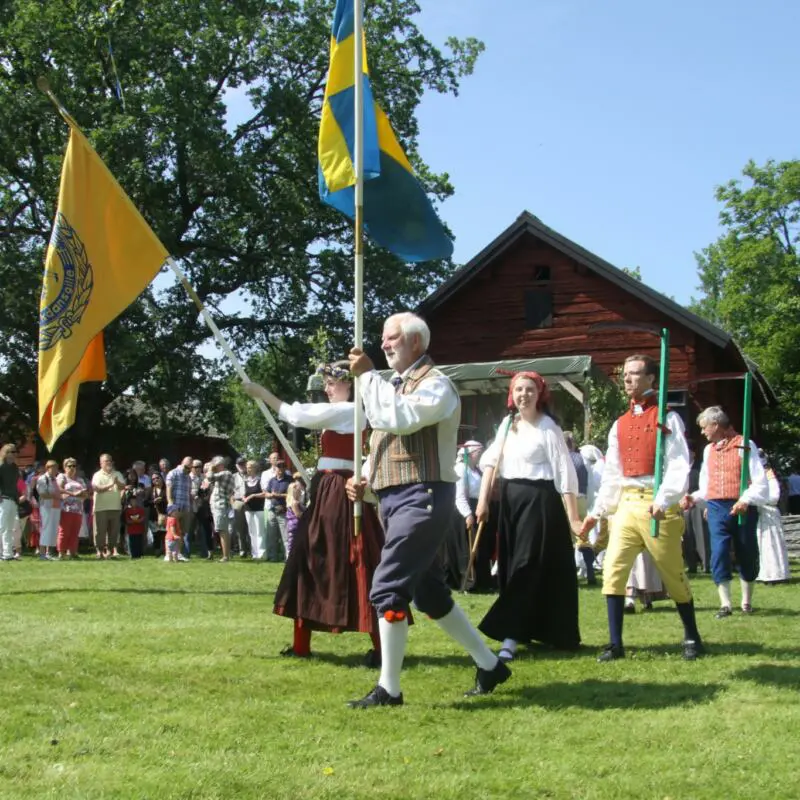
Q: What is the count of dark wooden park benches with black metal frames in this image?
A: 0